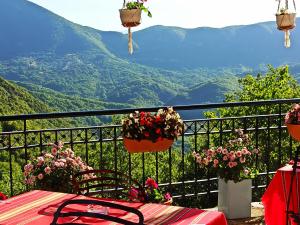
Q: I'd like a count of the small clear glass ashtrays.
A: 1